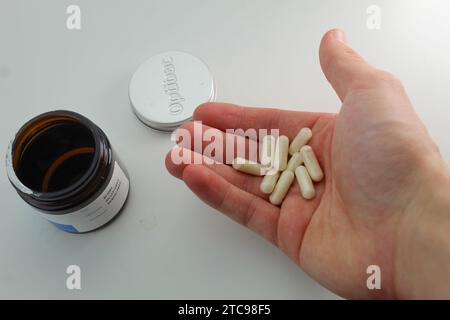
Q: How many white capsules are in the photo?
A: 9